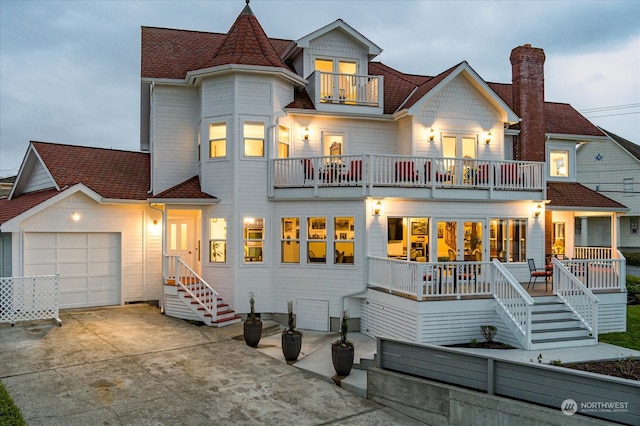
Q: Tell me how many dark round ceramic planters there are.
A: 3